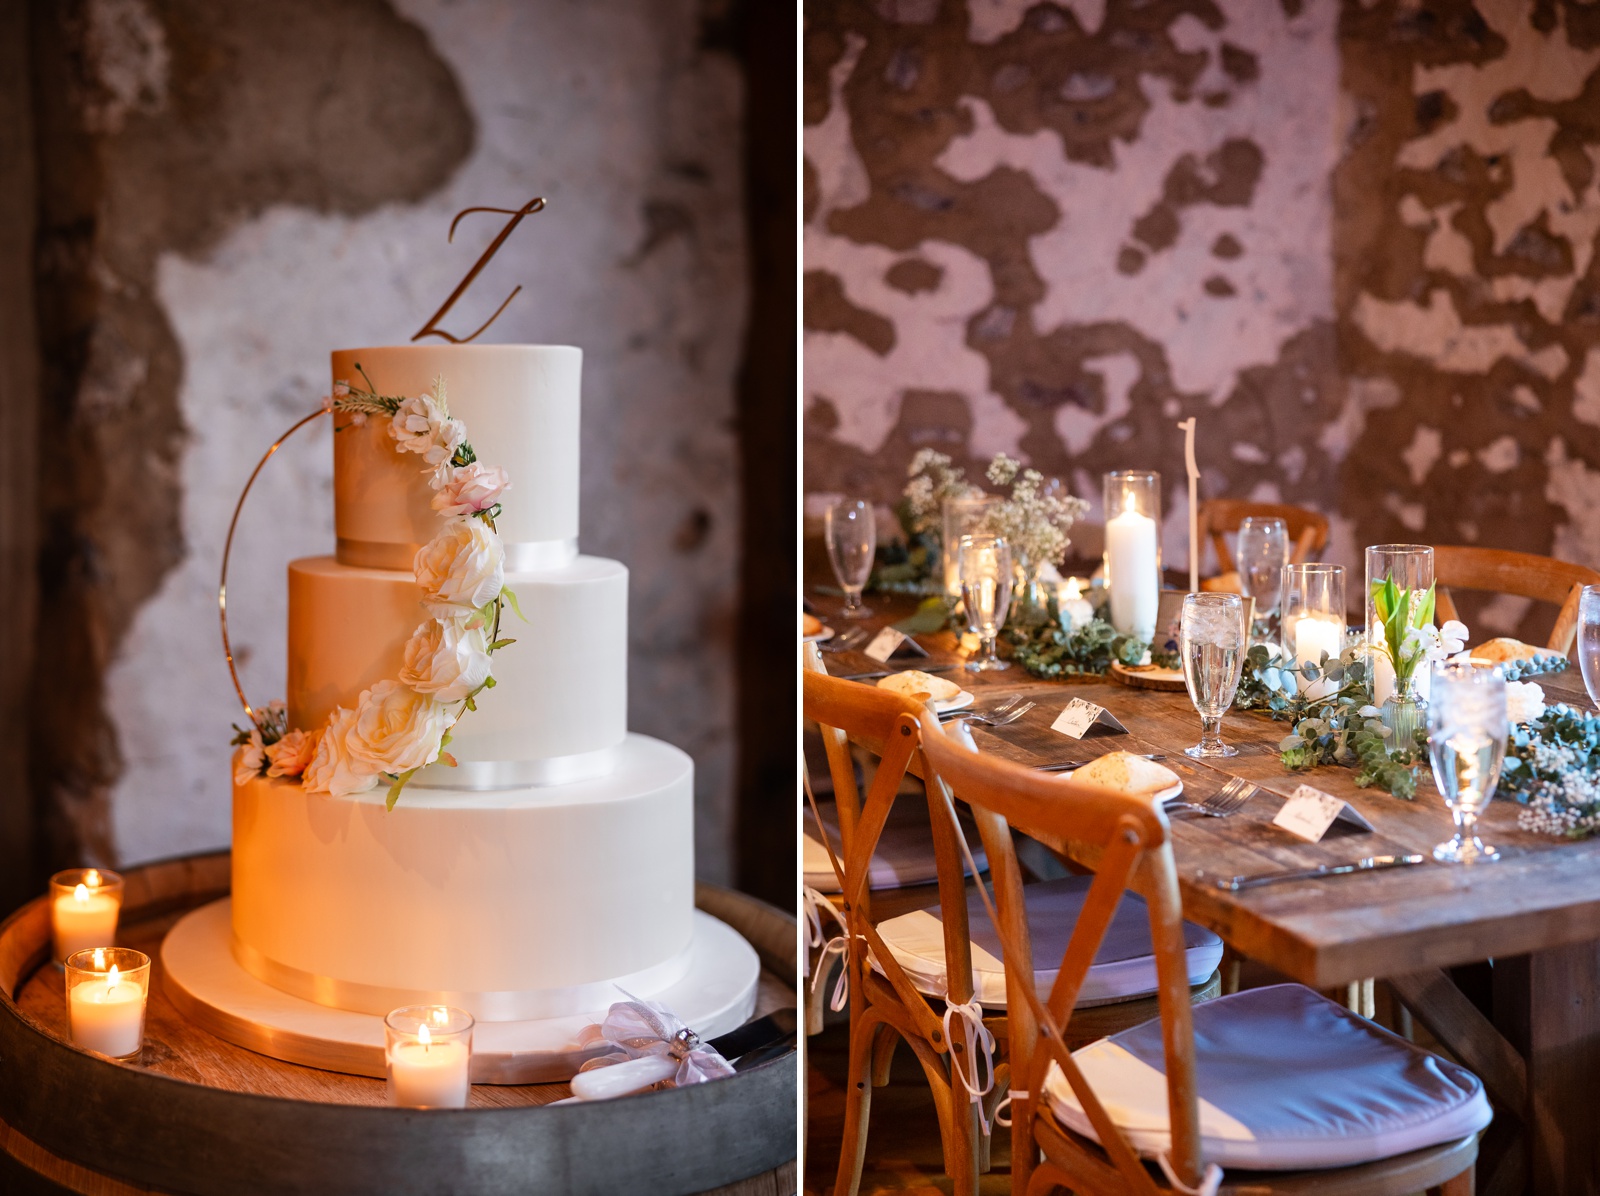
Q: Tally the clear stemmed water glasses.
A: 6